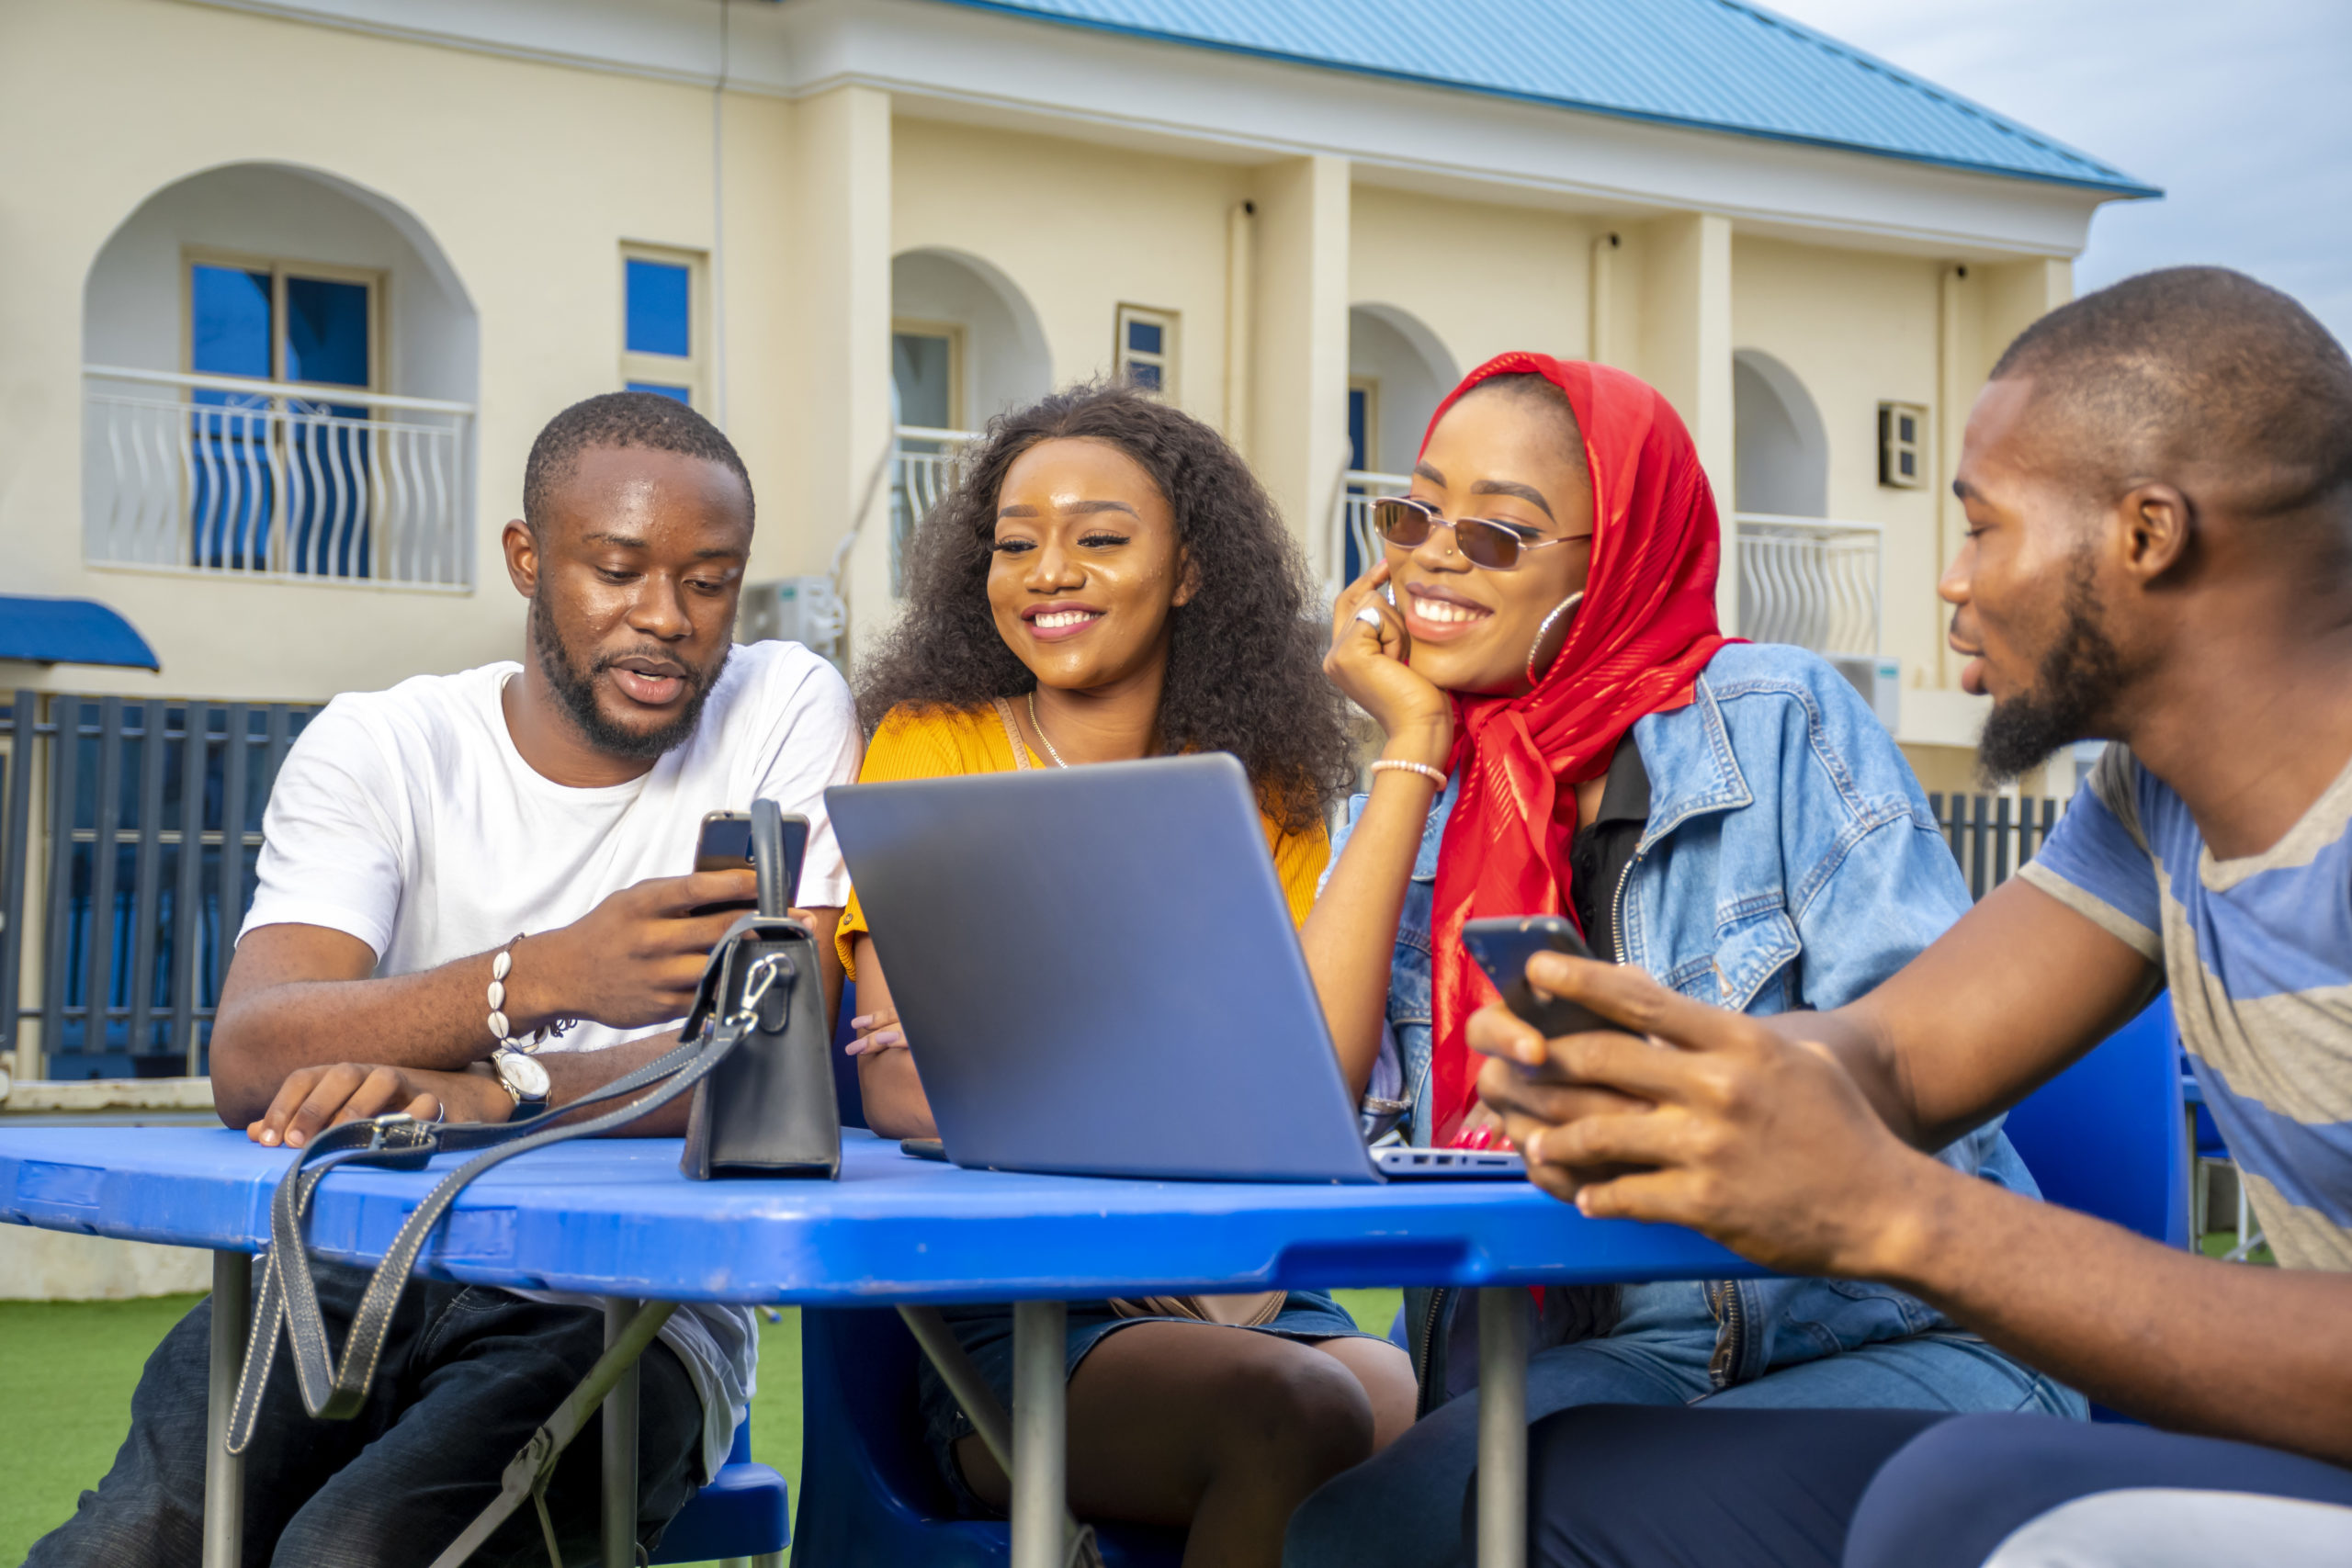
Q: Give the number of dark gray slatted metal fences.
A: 2